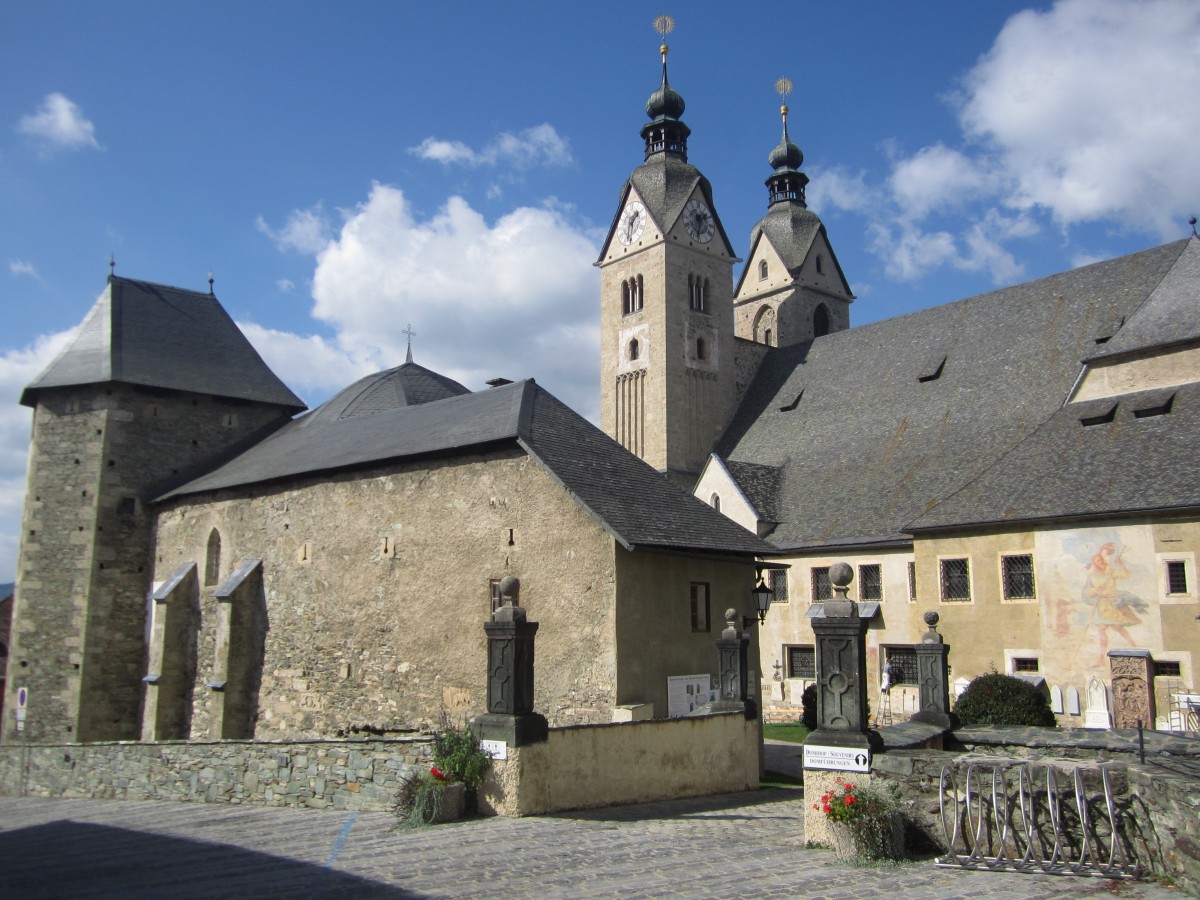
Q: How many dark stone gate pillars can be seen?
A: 4